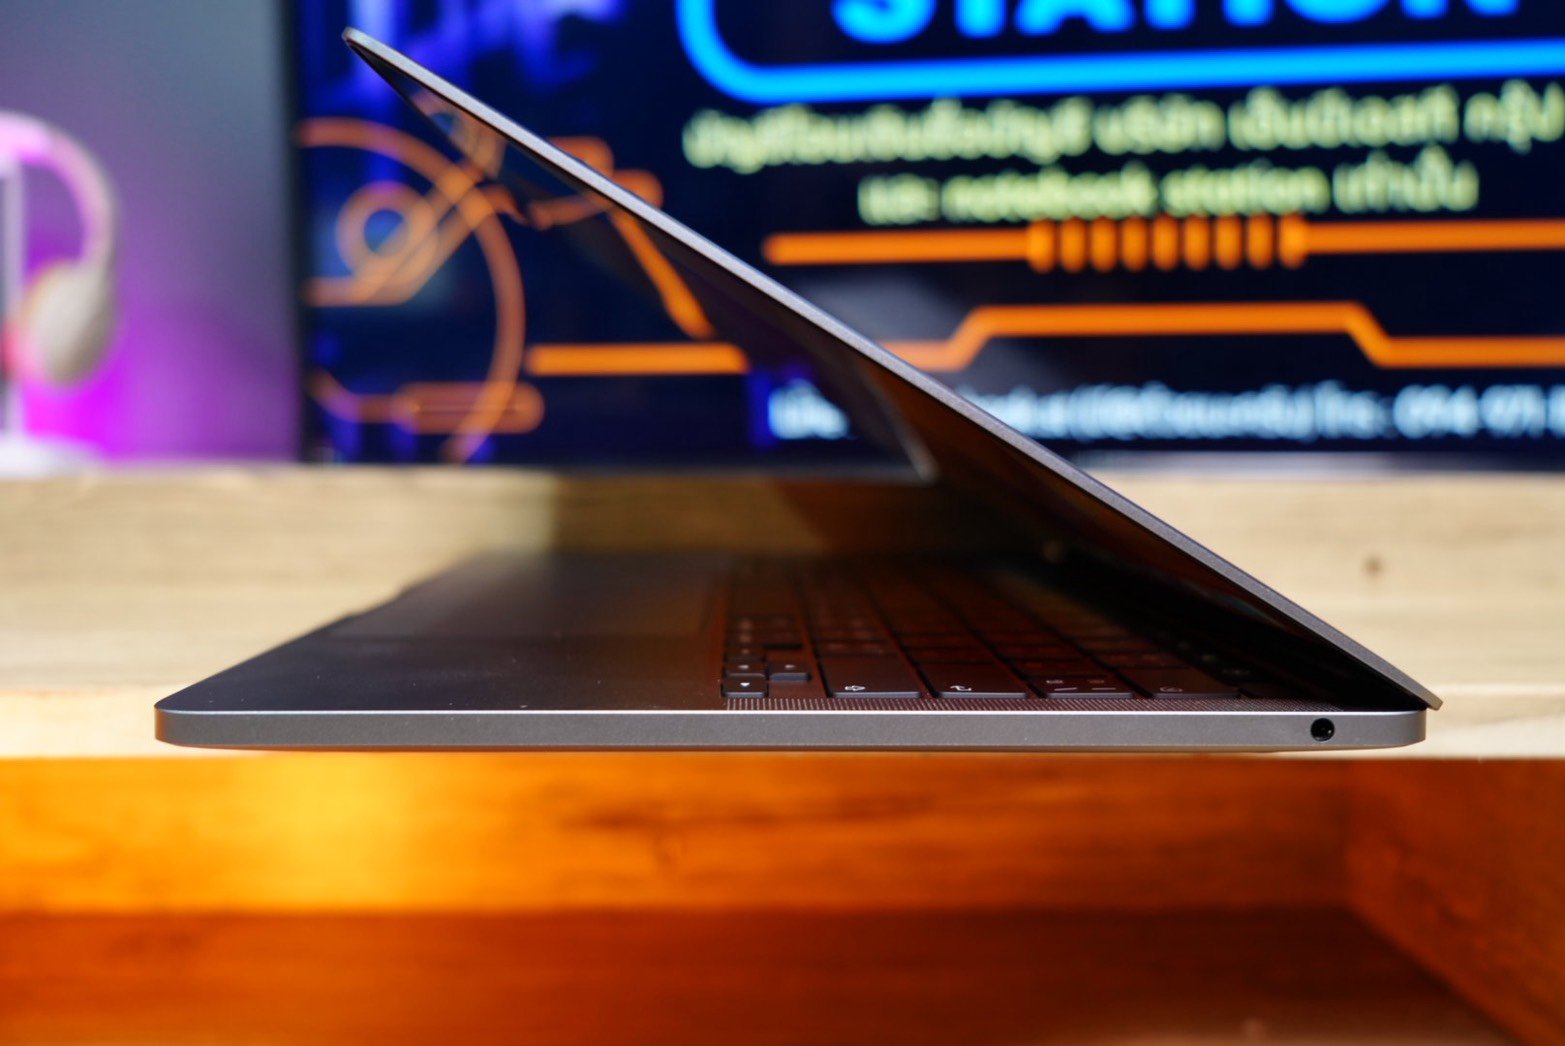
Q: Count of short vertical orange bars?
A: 9